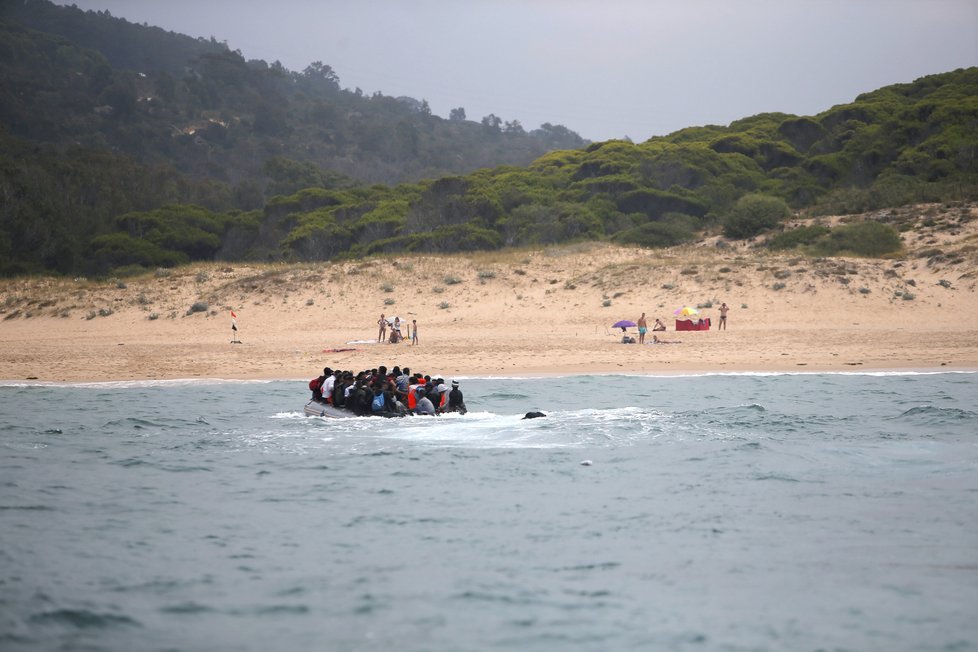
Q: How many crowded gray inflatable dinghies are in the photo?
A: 1